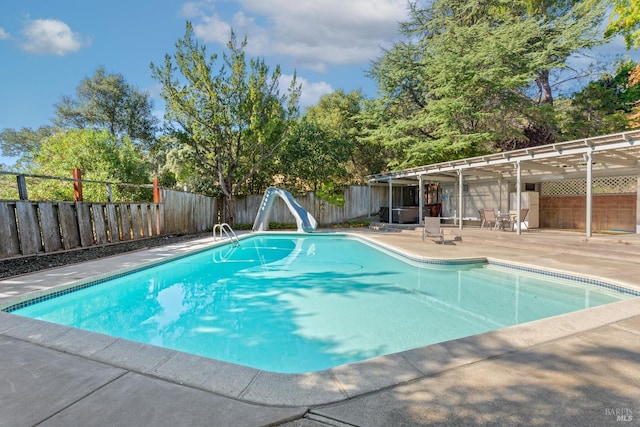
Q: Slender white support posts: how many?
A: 6